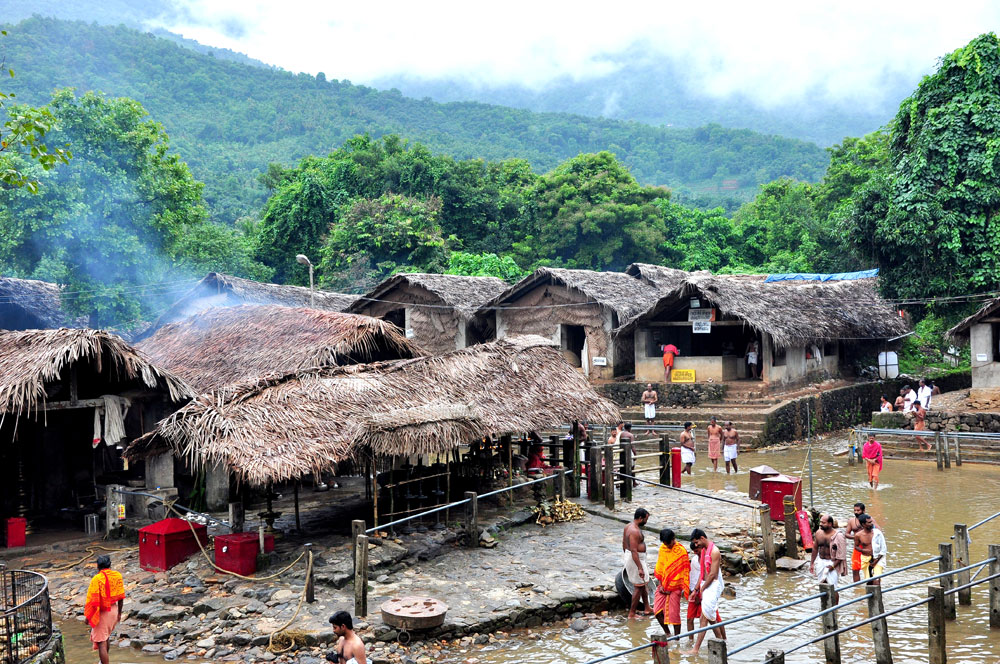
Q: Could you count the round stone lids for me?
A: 1